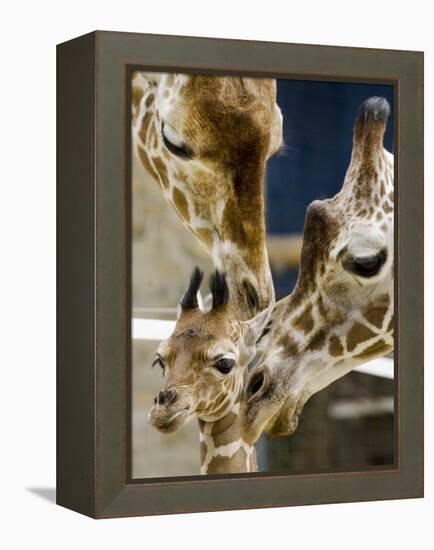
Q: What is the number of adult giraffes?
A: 2